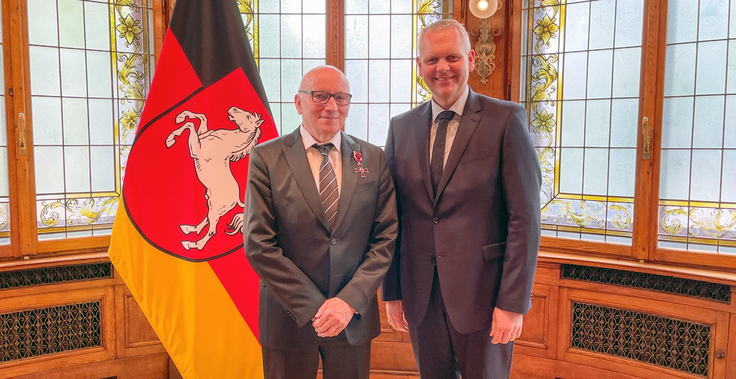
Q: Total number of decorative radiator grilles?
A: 4